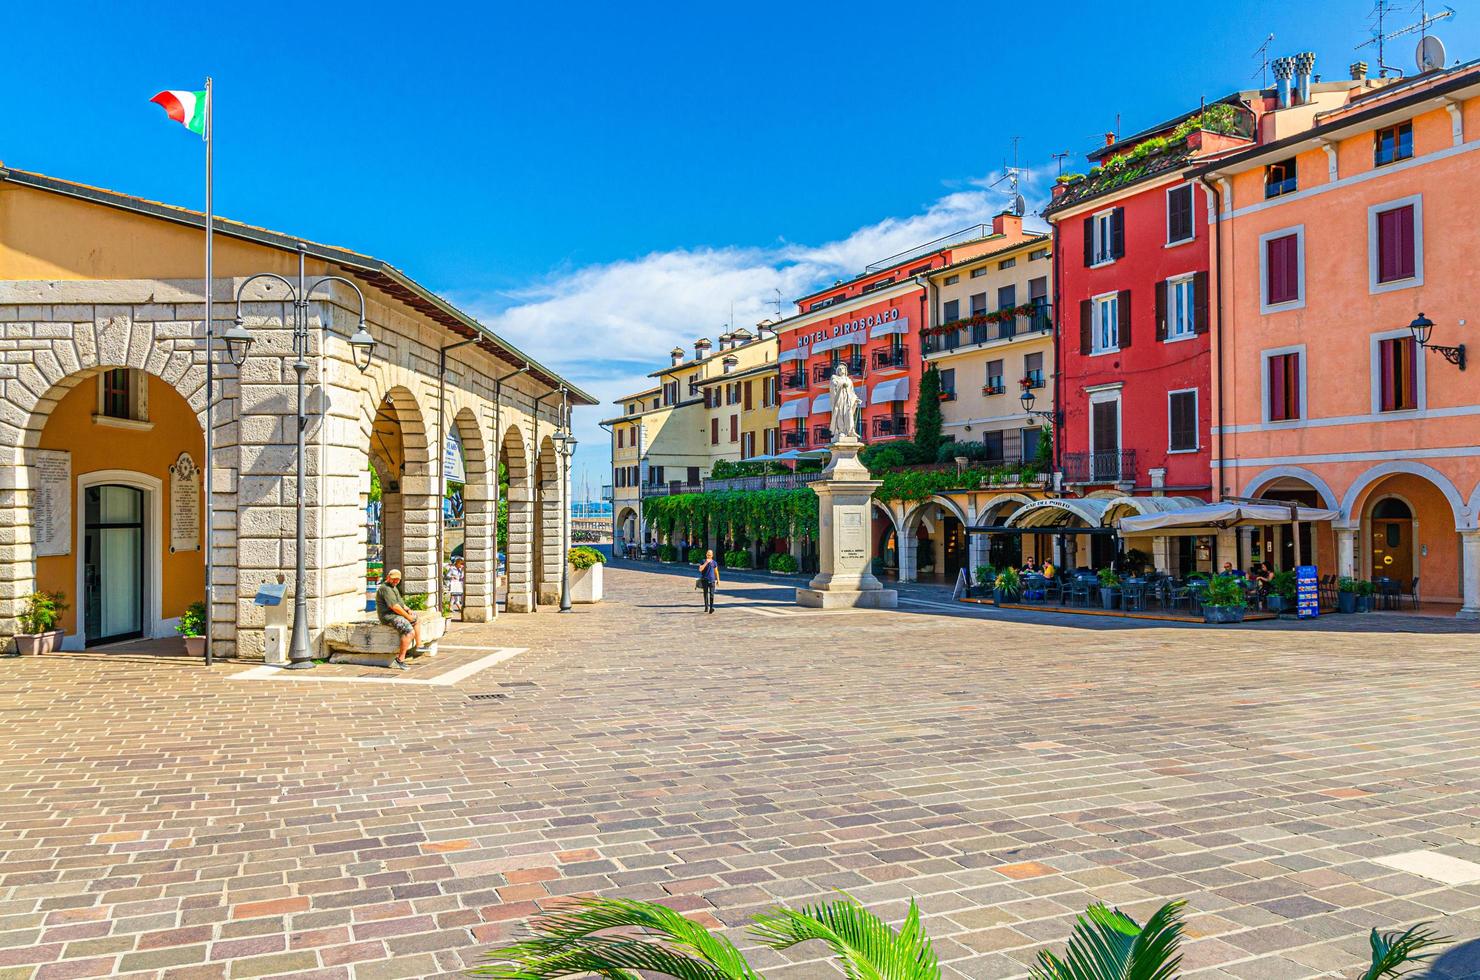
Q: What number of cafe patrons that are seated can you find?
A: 4